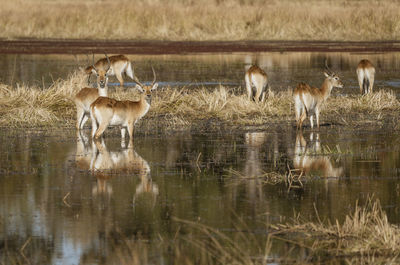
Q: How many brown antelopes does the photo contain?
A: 6